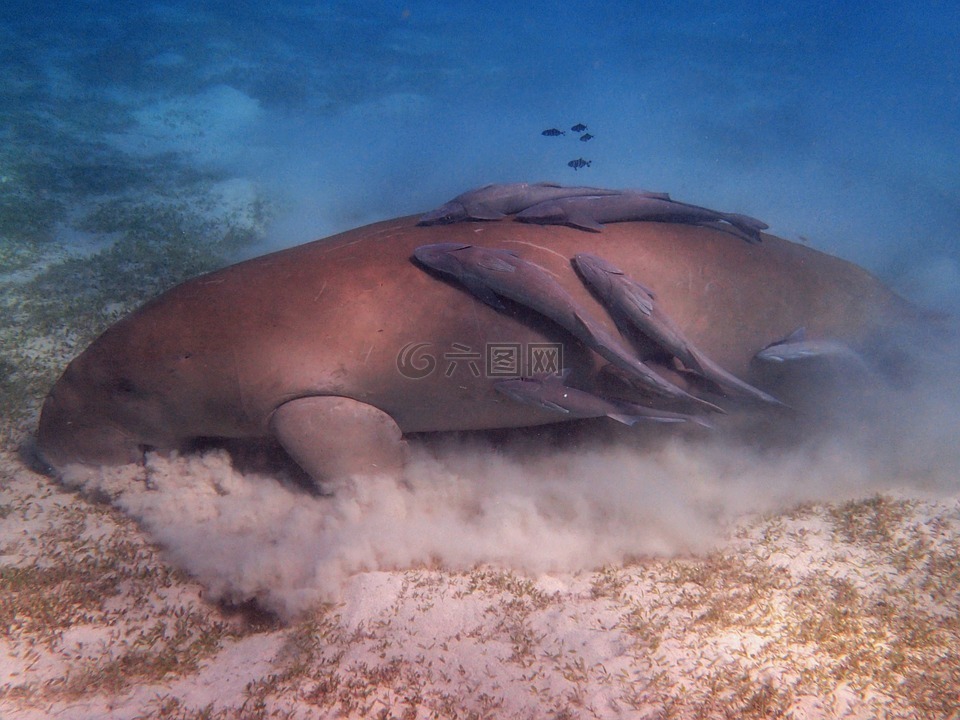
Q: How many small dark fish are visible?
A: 4